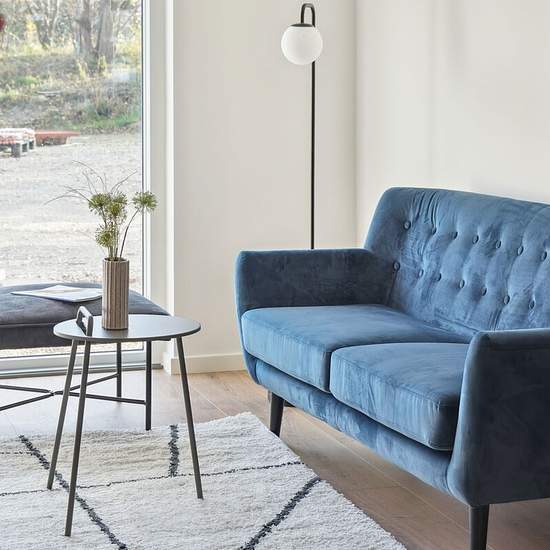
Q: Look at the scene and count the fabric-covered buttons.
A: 14